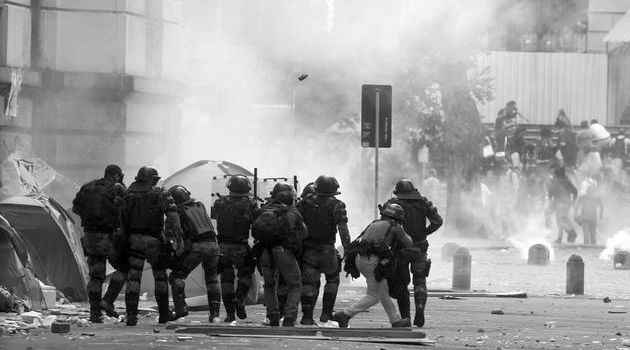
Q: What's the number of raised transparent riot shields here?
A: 2